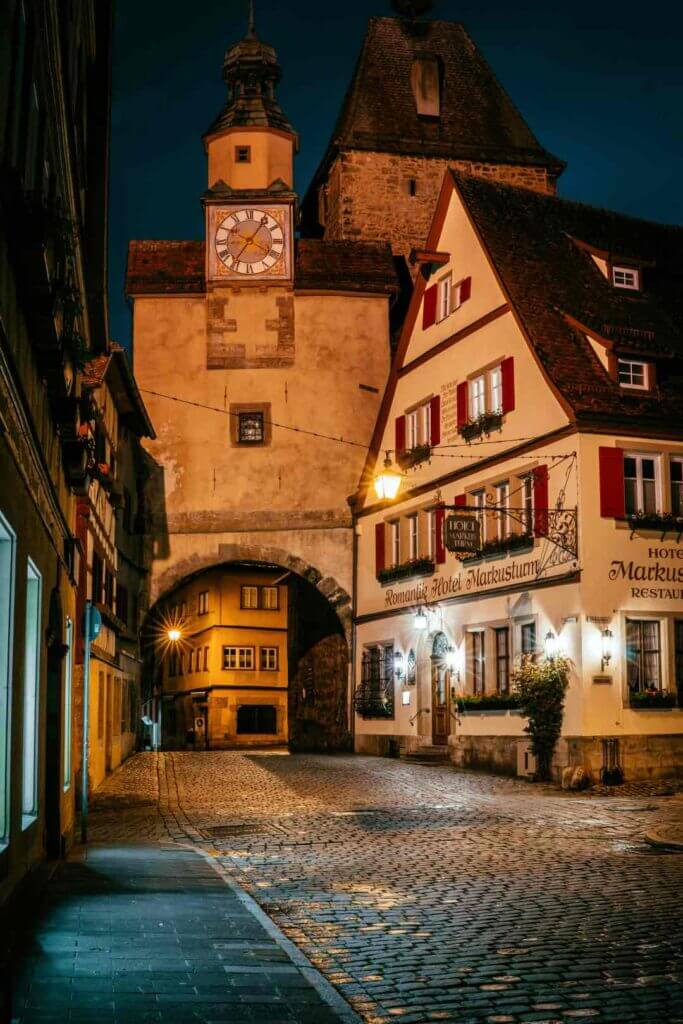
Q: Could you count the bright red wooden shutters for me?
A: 11